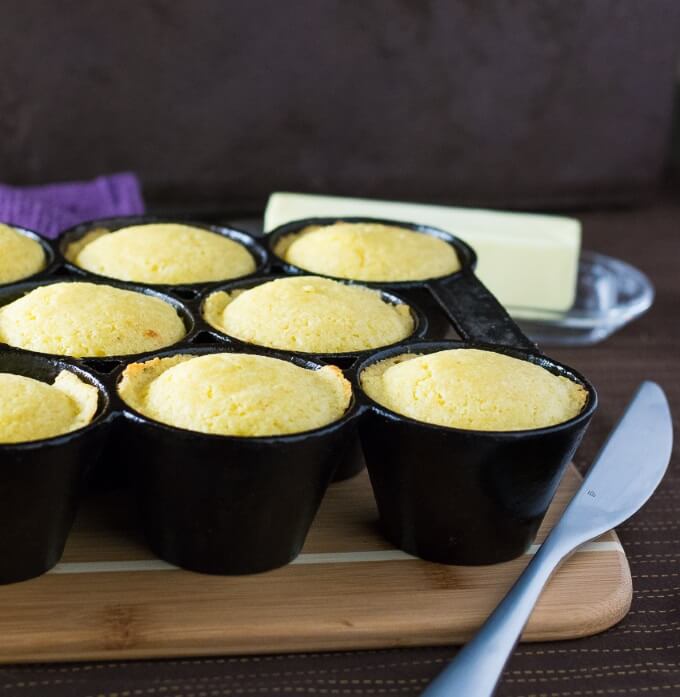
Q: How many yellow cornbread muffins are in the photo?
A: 8